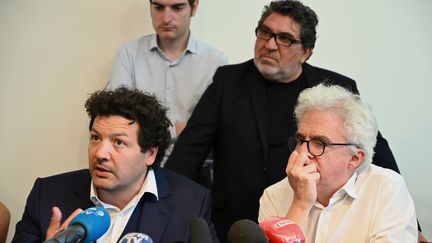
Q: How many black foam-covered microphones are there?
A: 2